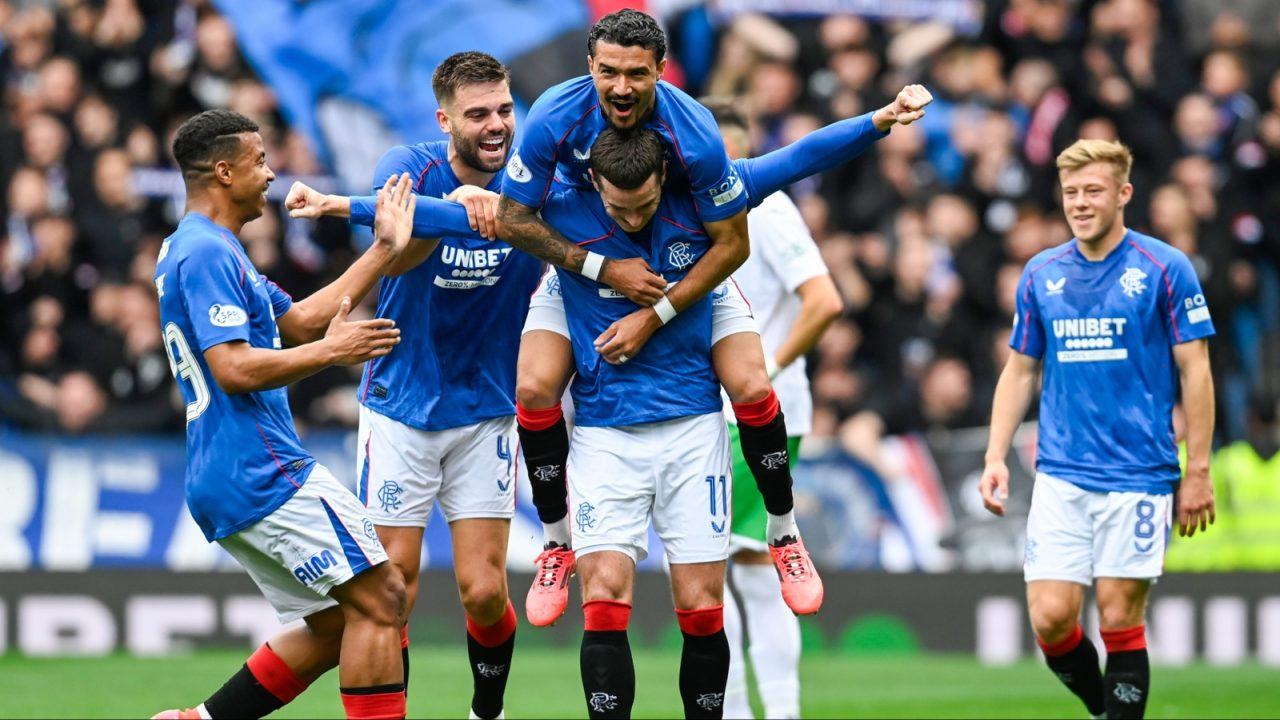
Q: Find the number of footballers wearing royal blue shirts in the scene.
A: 5